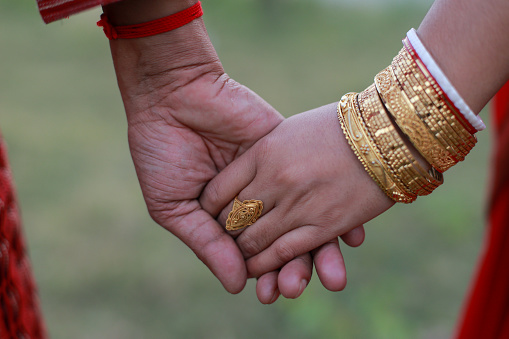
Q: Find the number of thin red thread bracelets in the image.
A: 1